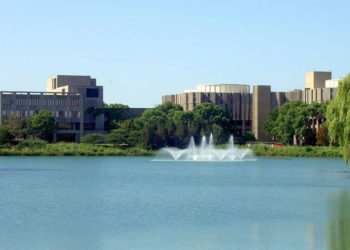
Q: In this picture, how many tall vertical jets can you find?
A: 4